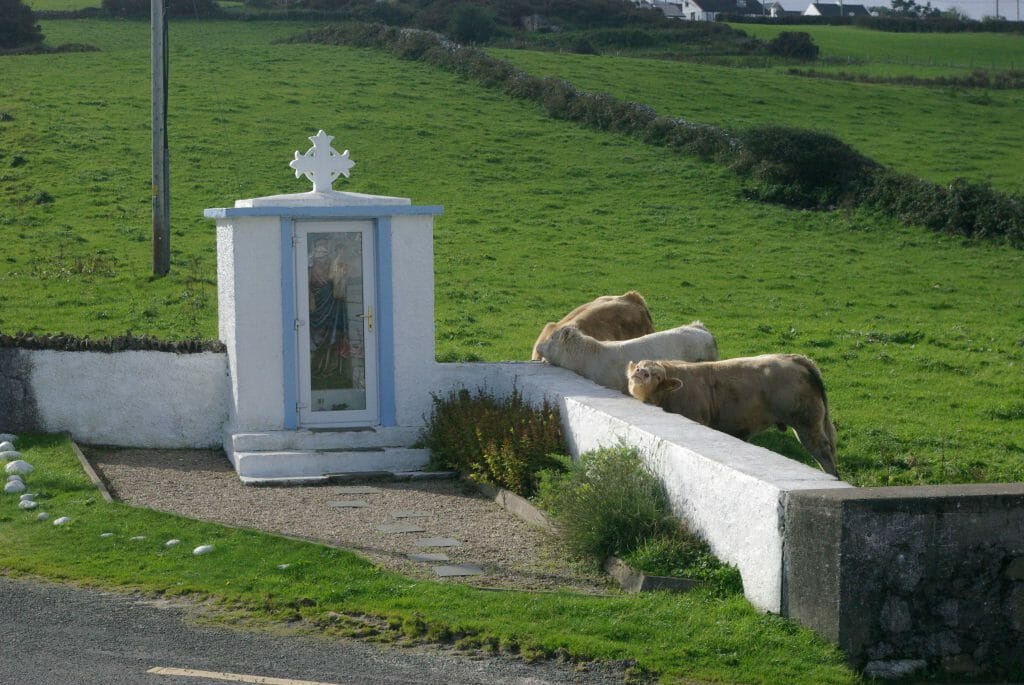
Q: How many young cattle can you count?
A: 3